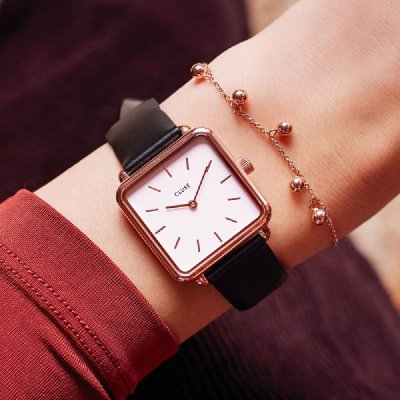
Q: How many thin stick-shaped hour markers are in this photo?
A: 12